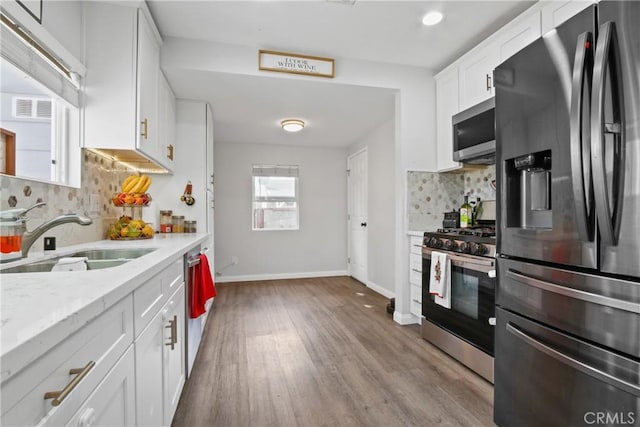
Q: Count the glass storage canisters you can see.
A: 3